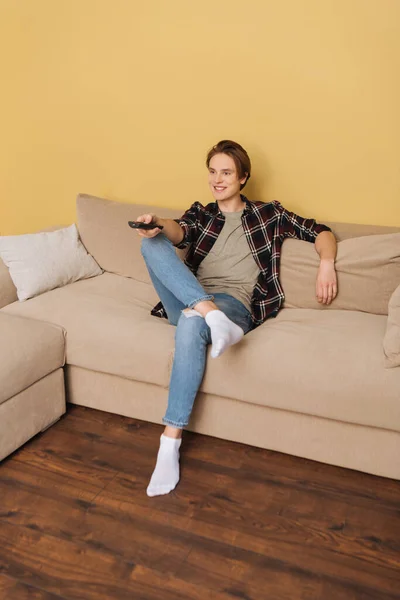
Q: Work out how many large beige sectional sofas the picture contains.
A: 1